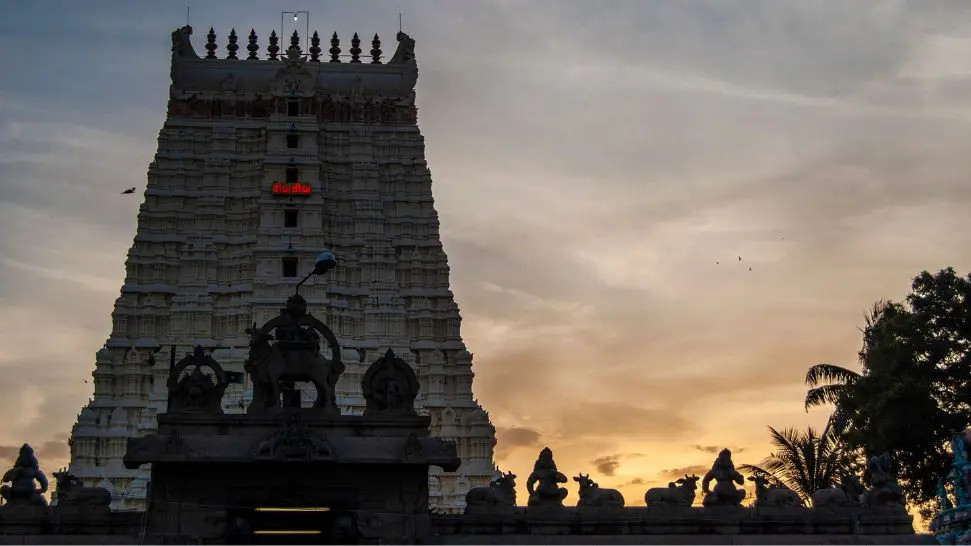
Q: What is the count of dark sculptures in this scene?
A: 13